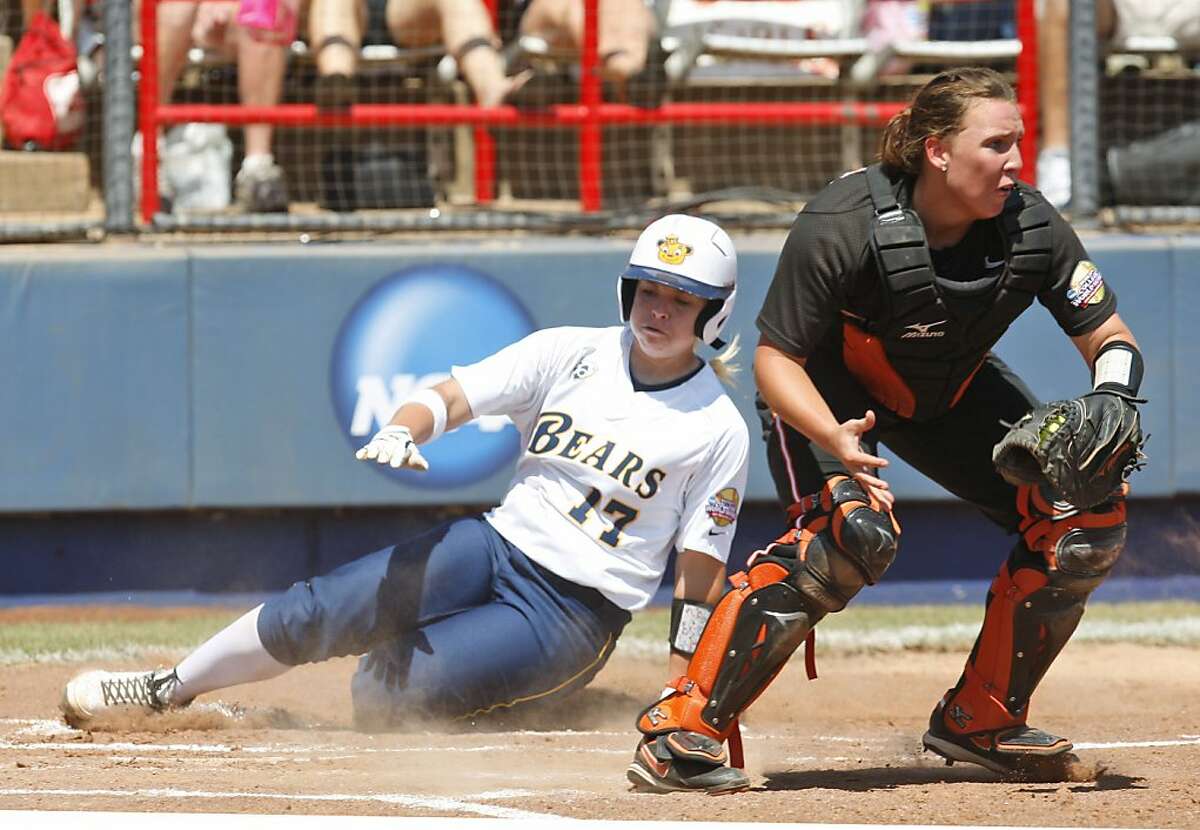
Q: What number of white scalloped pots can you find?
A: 0